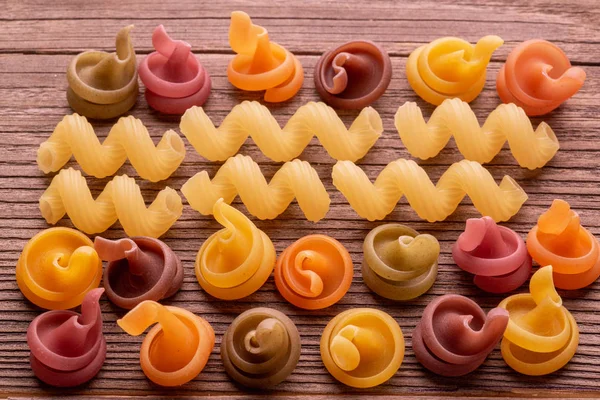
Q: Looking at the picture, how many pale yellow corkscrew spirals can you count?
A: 6